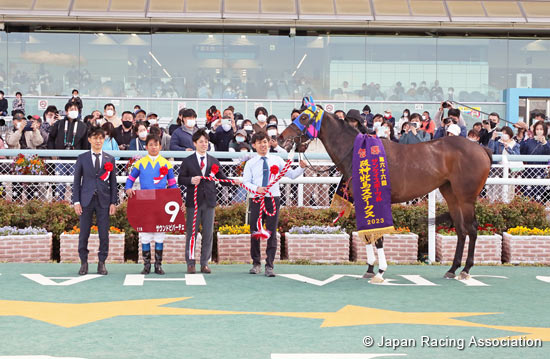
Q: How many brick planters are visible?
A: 8